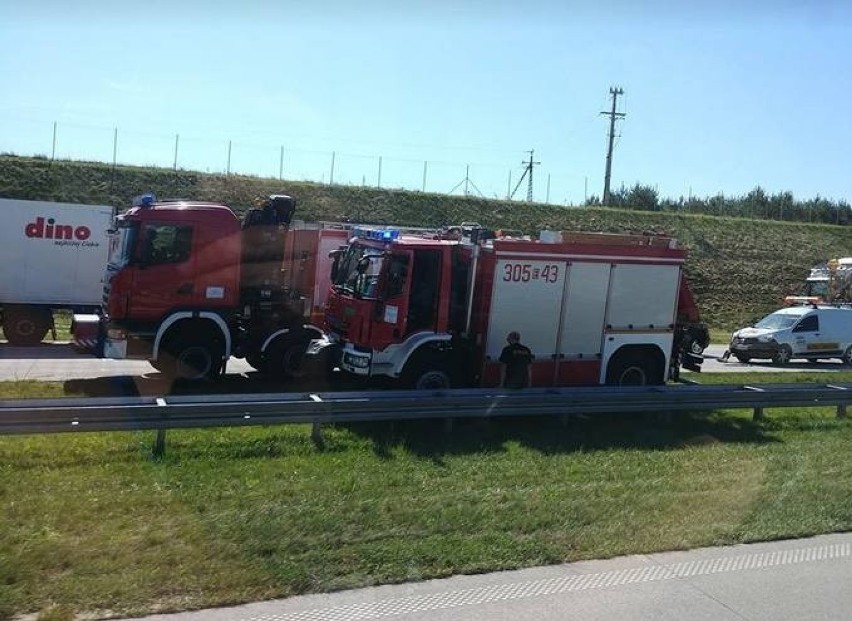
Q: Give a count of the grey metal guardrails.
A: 1